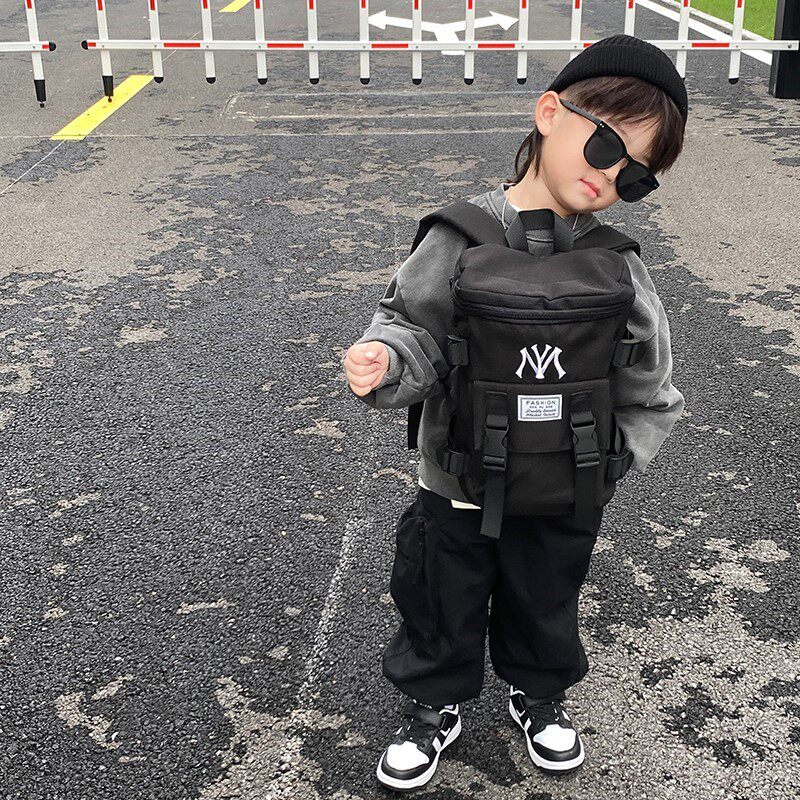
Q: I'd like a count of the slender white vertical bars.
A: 14